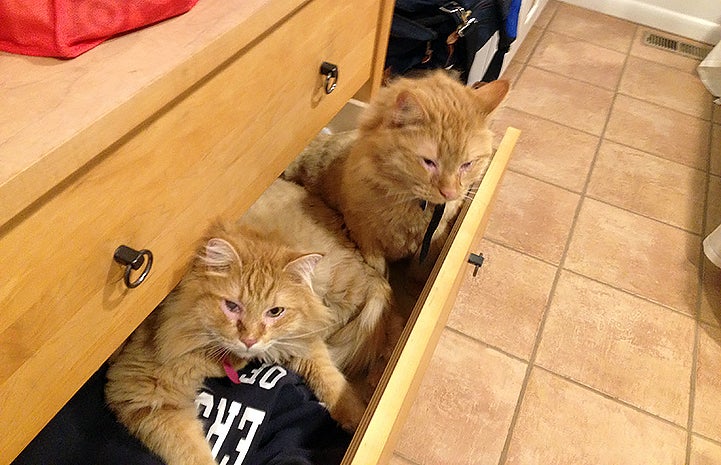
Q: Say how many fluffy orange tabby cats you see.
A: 2